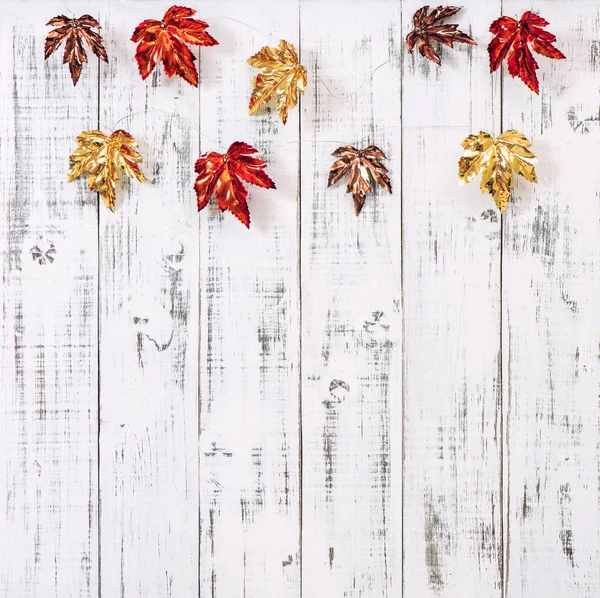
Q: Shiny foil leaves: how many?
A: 9